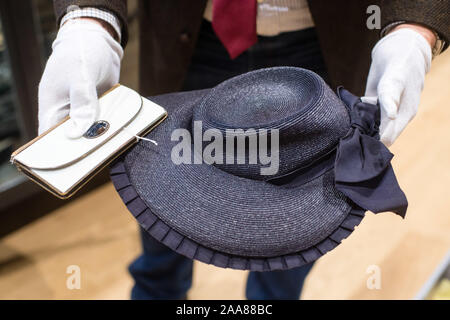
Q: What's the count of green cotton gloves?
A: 0